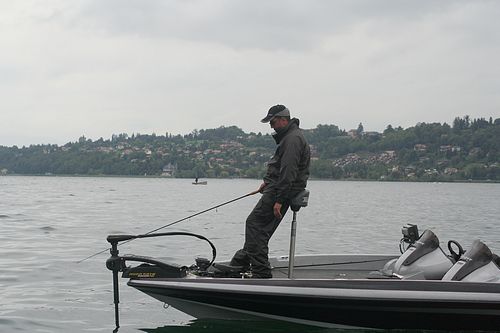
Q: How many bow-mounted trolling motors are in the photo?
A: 1